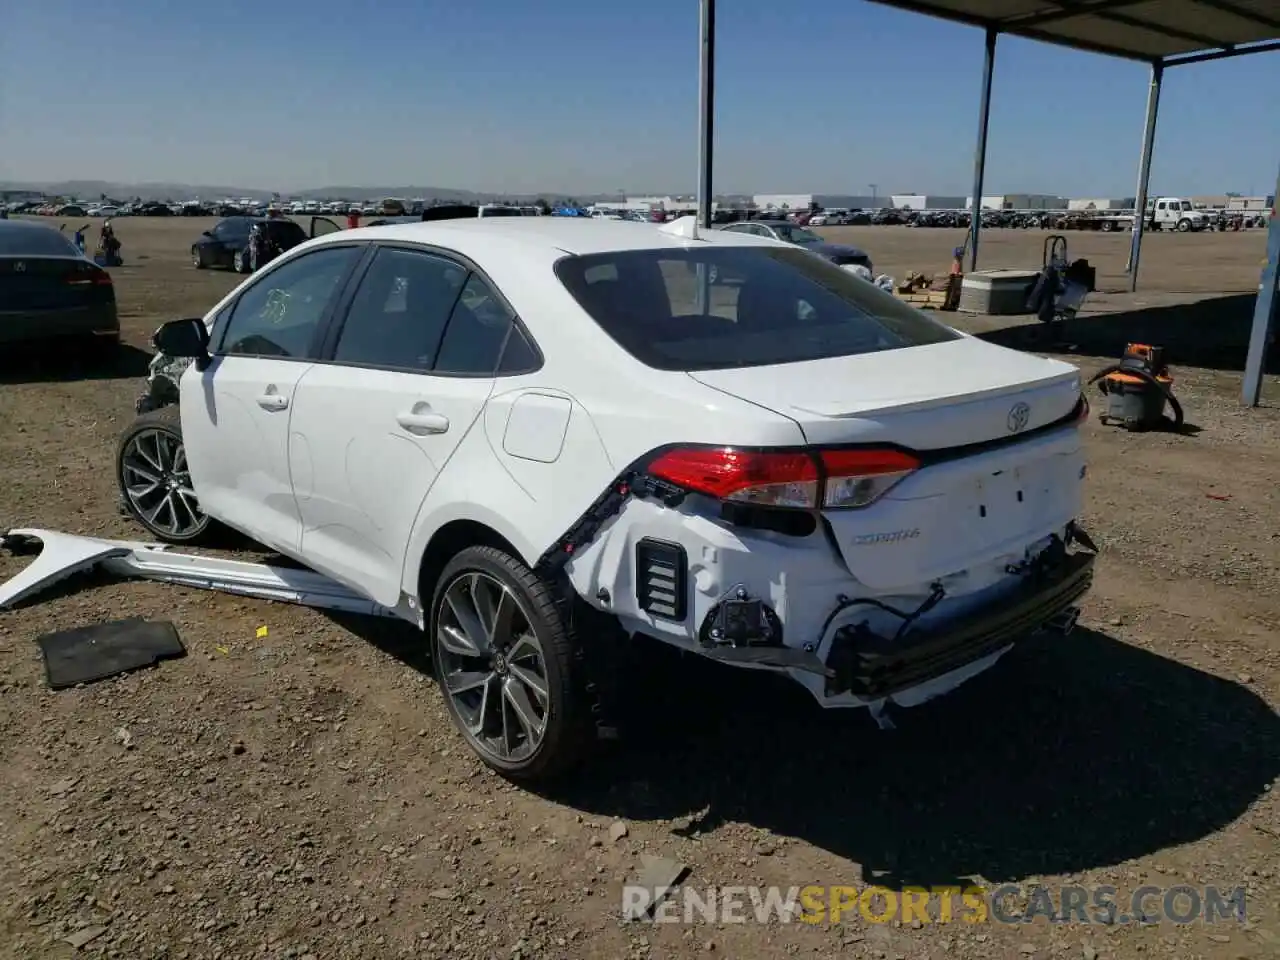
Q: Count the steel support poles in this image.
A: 4